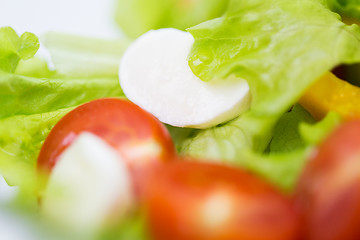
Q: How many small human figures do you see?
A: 0